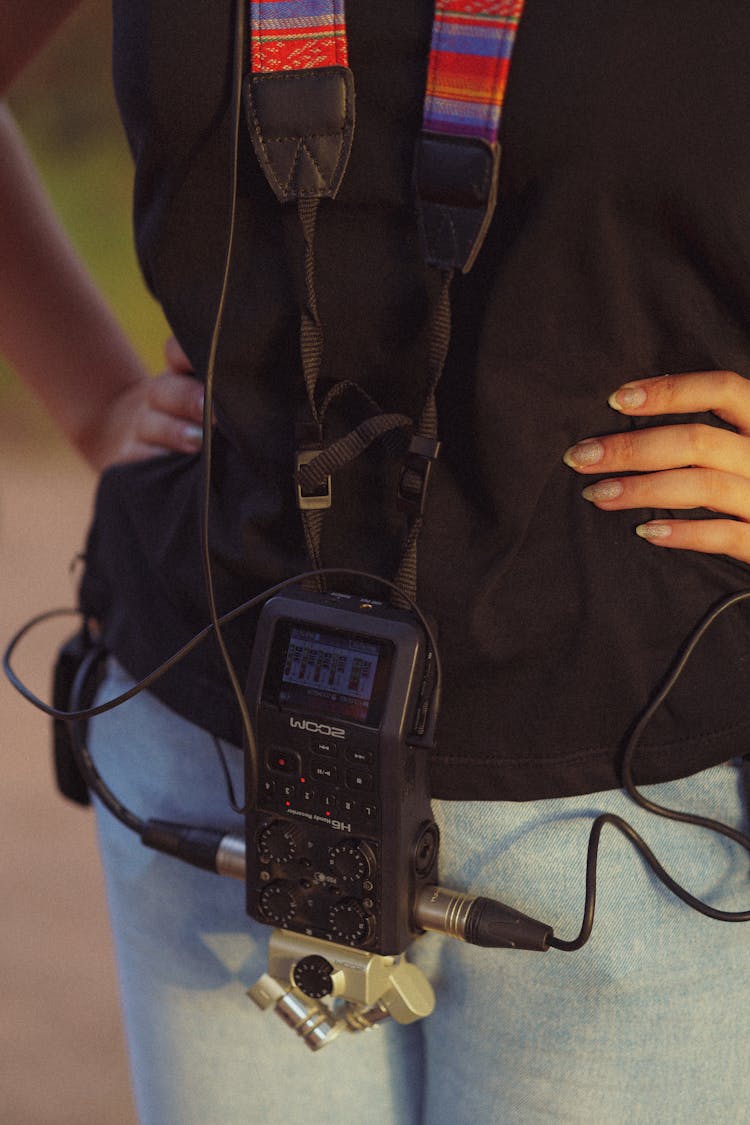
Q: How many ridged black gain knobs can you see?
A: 5